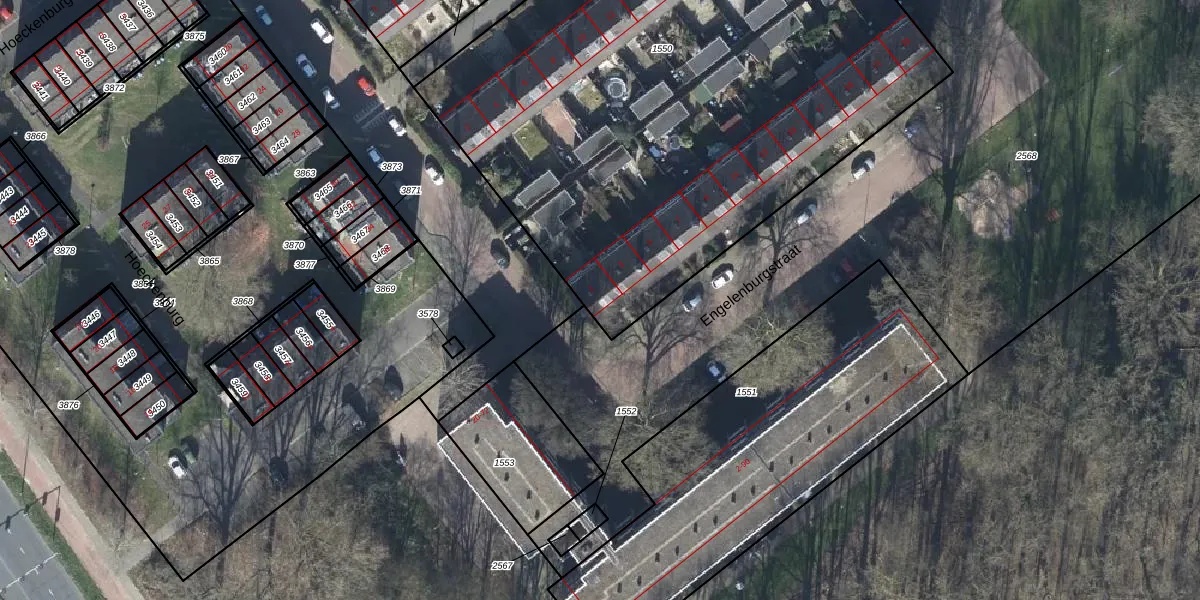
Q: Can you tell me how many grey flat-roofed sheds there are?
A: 10